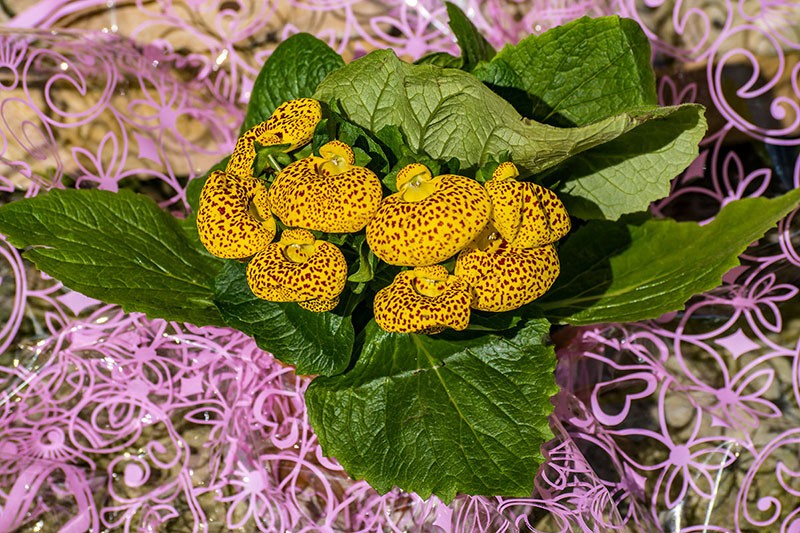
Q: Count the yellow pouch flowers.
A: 8